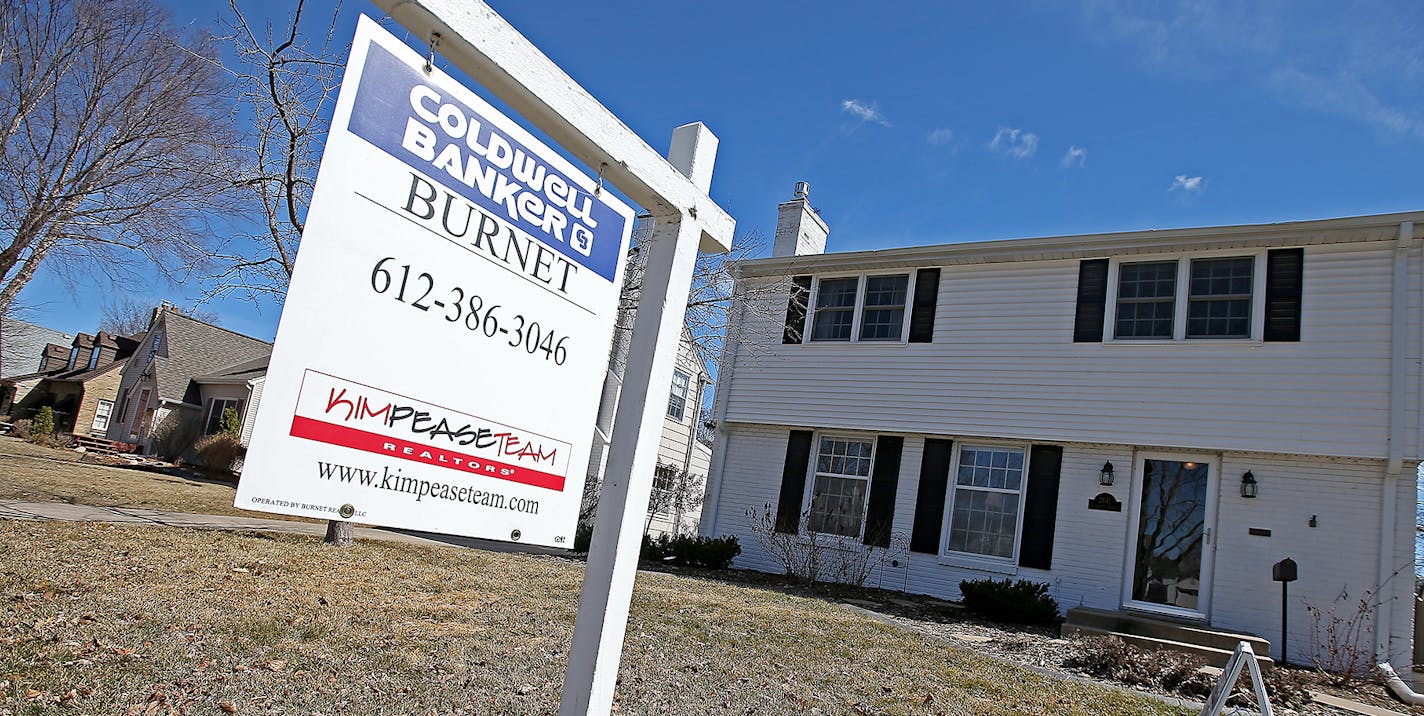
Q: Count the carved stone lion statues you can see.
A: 0